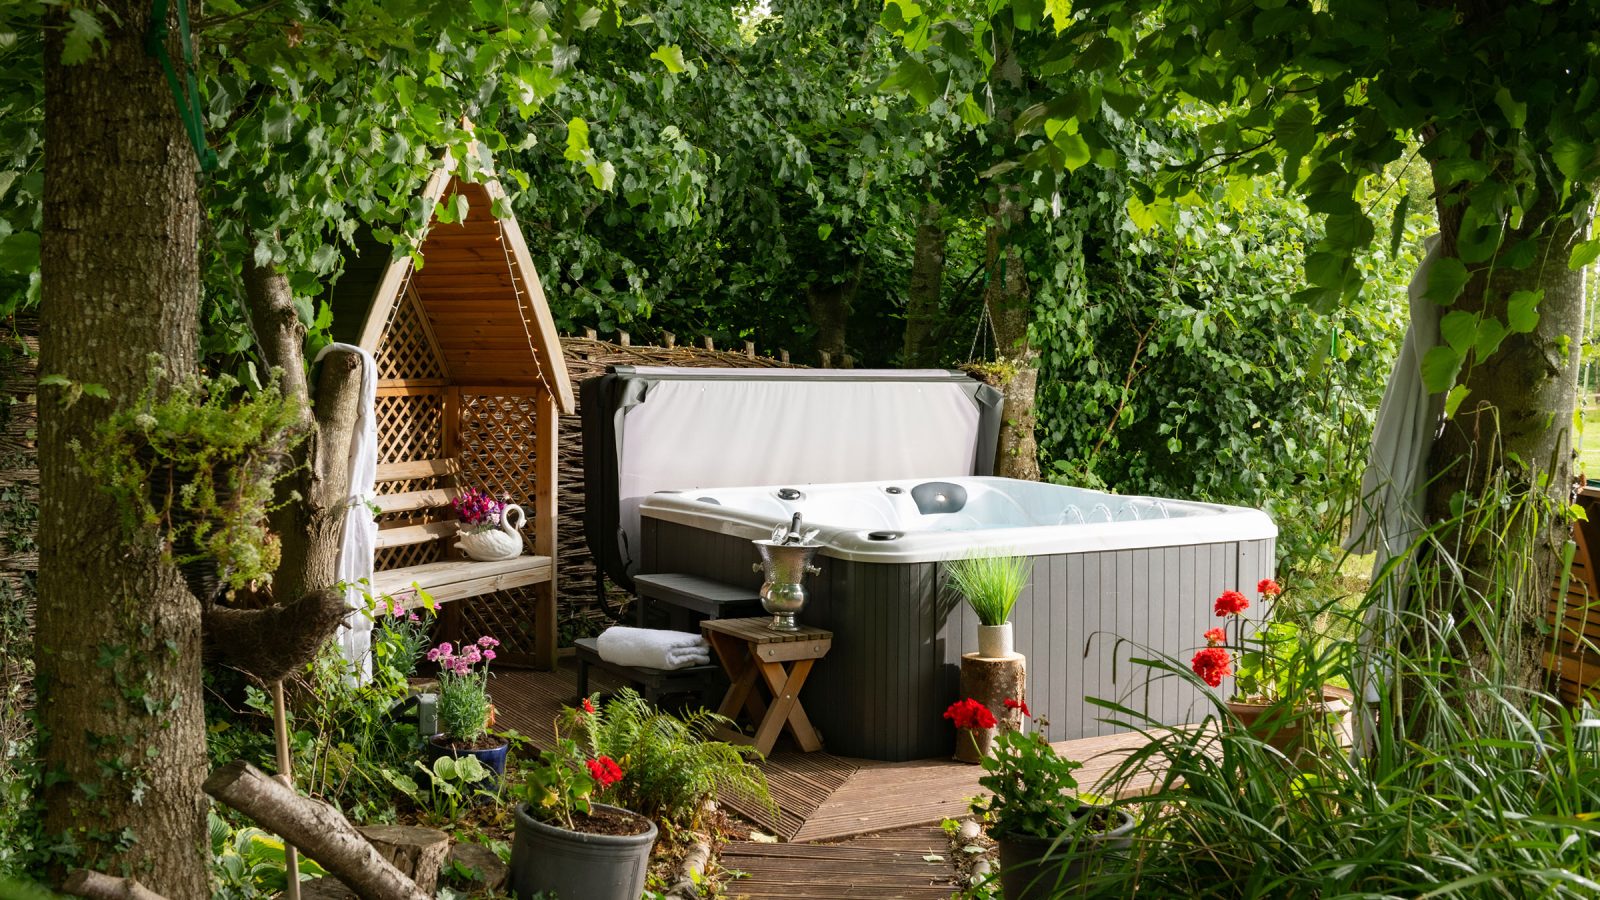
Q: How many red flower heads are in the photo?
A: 8